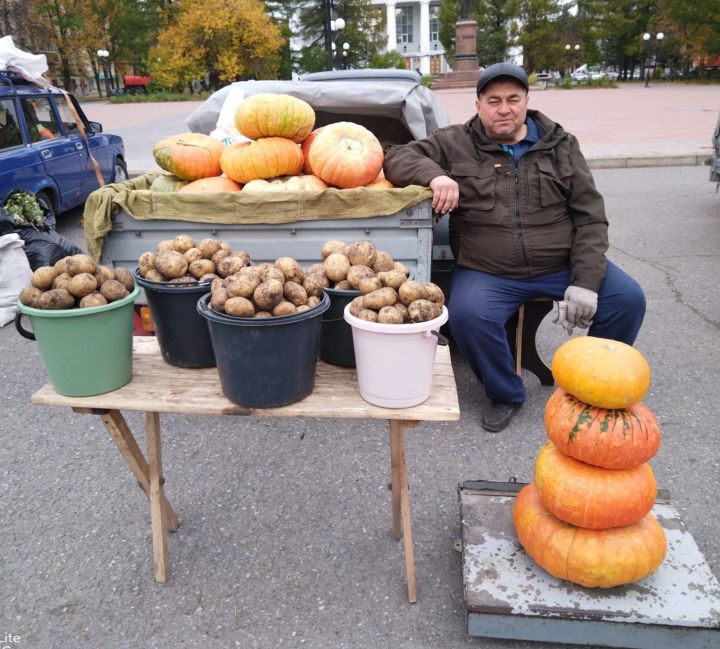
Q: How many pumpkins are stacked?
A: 4